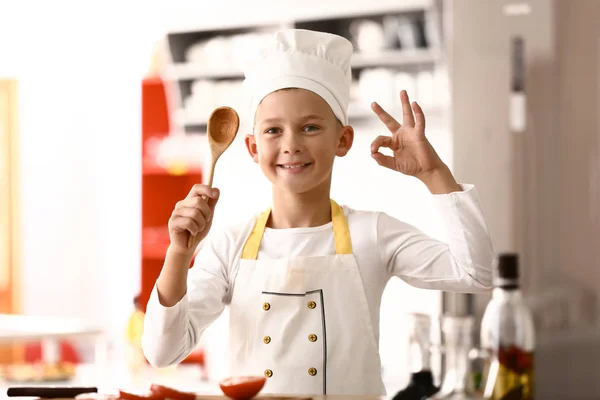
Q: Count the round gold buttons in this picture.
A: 6